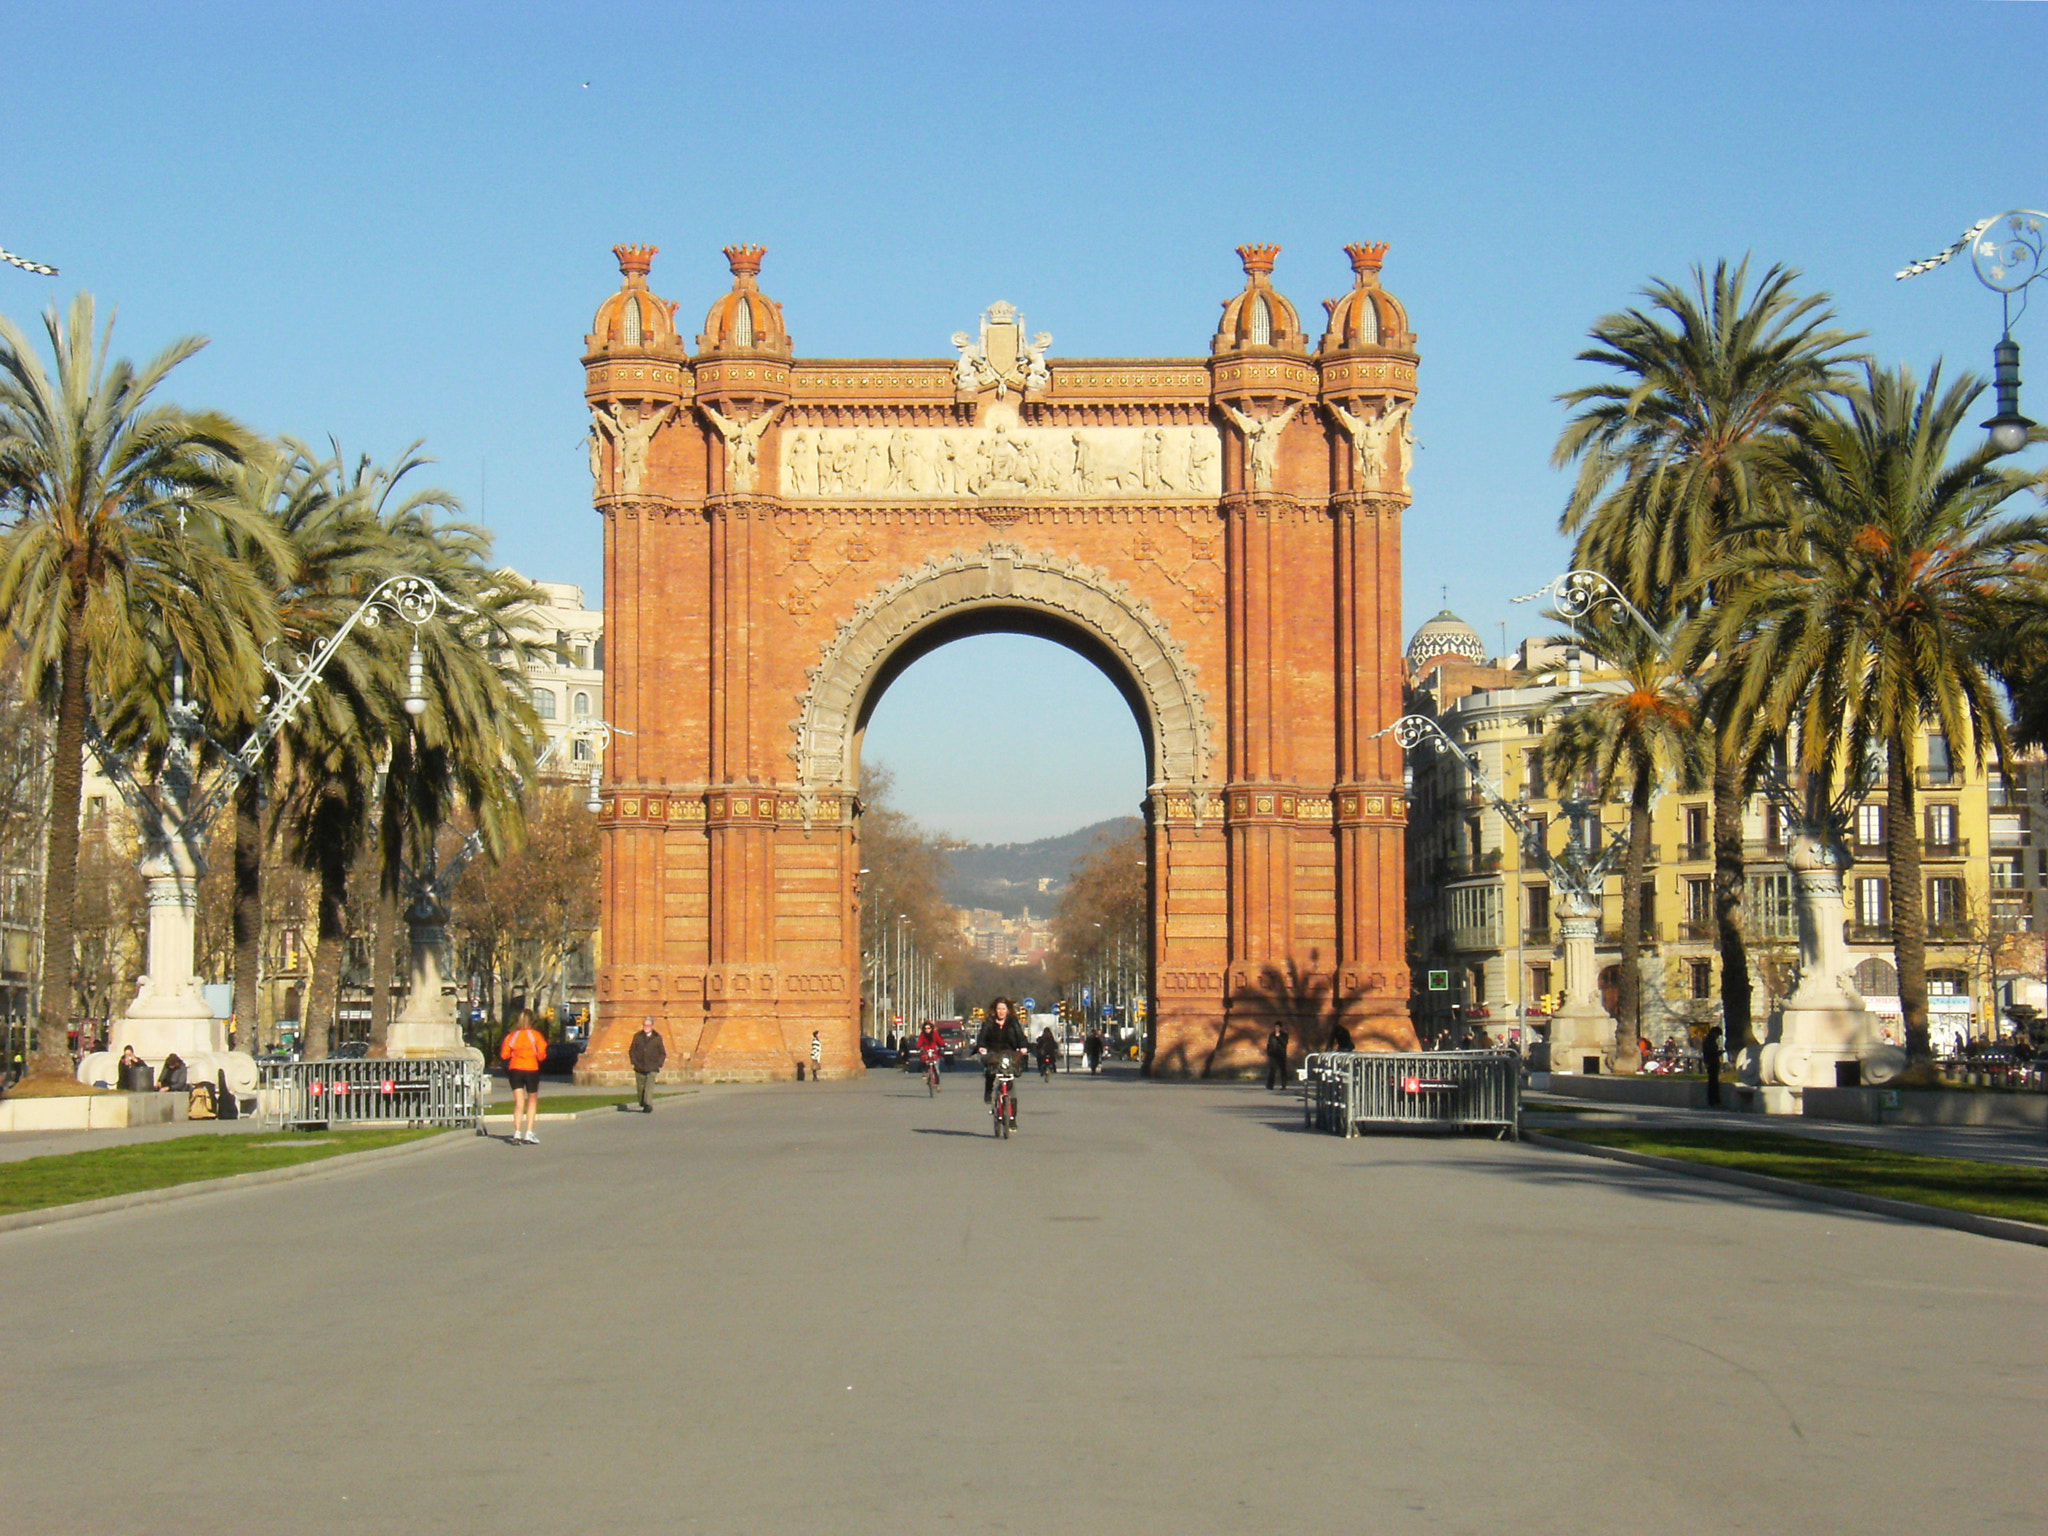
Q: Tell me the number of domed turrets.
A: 4